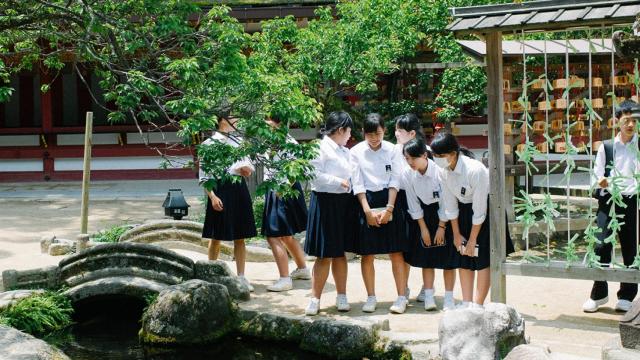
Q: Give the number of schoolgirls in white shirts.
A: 7